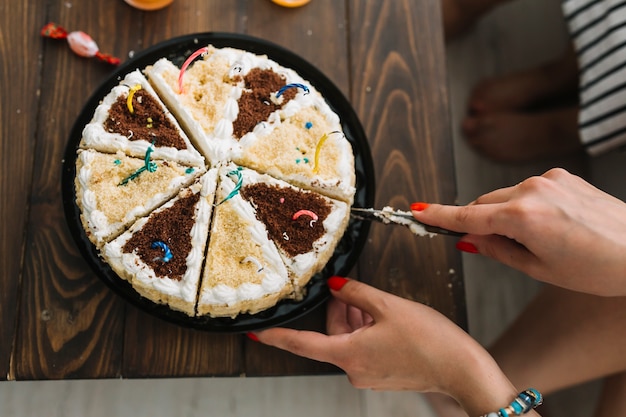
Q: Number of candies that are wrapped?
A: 1